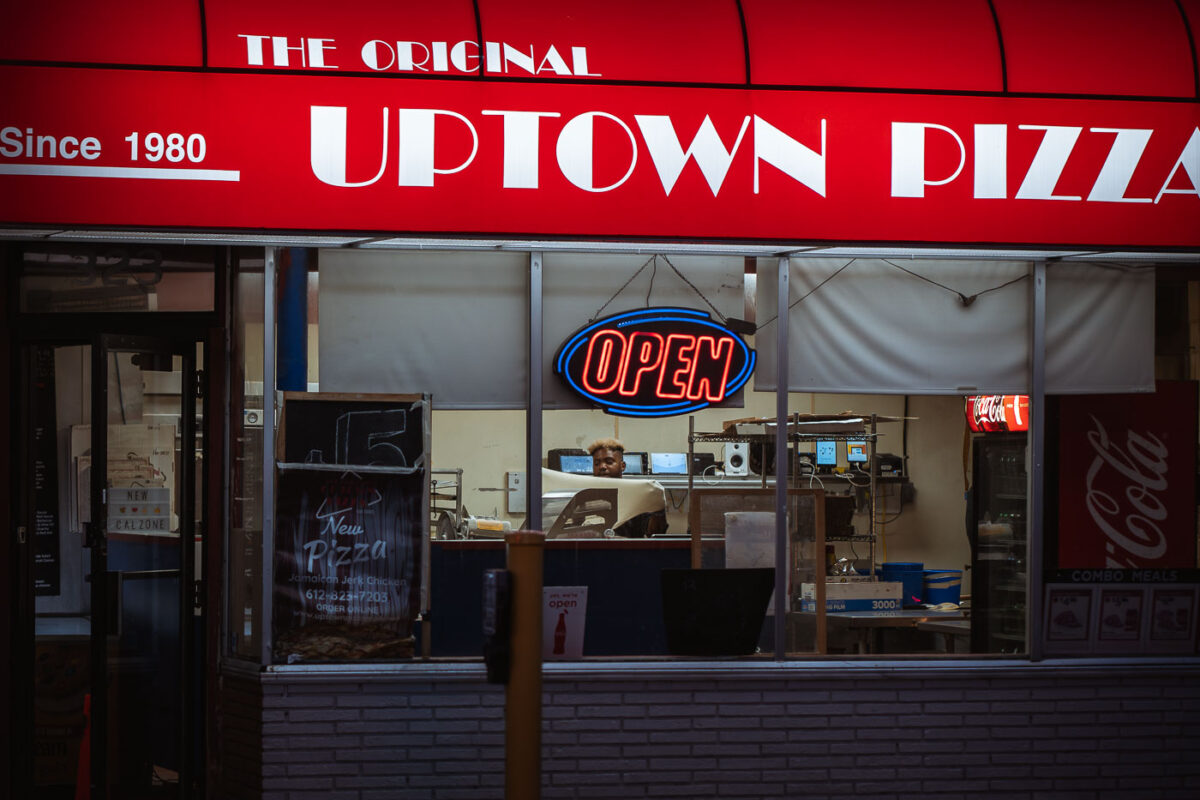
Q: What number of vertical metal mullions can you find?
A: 4